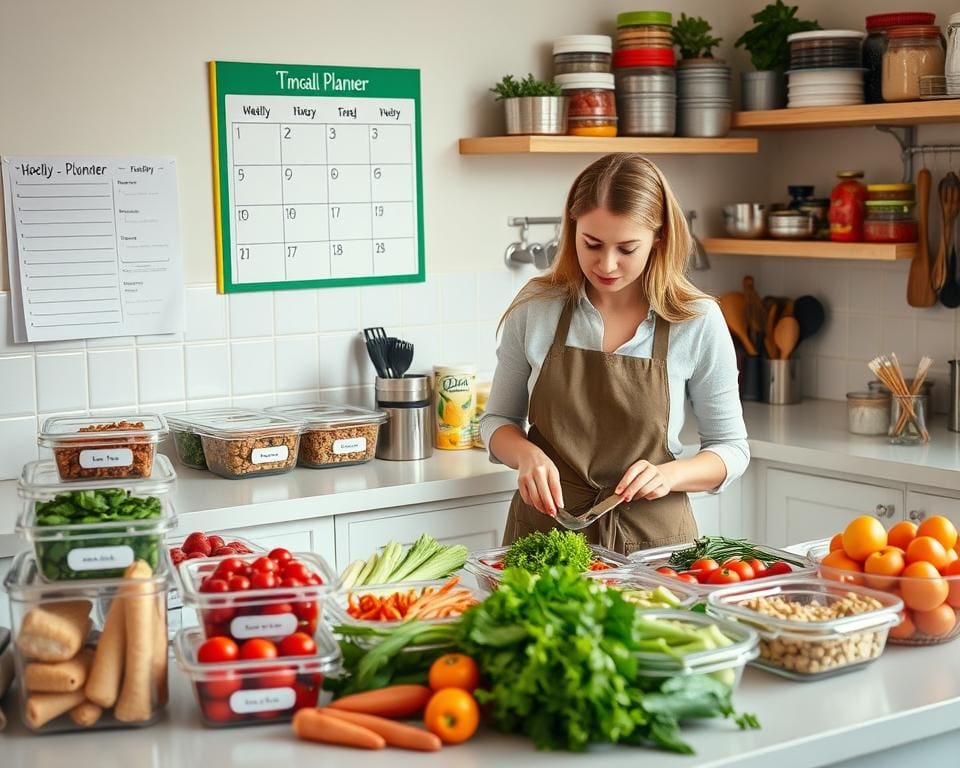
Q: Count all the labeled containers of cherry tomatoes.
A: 2